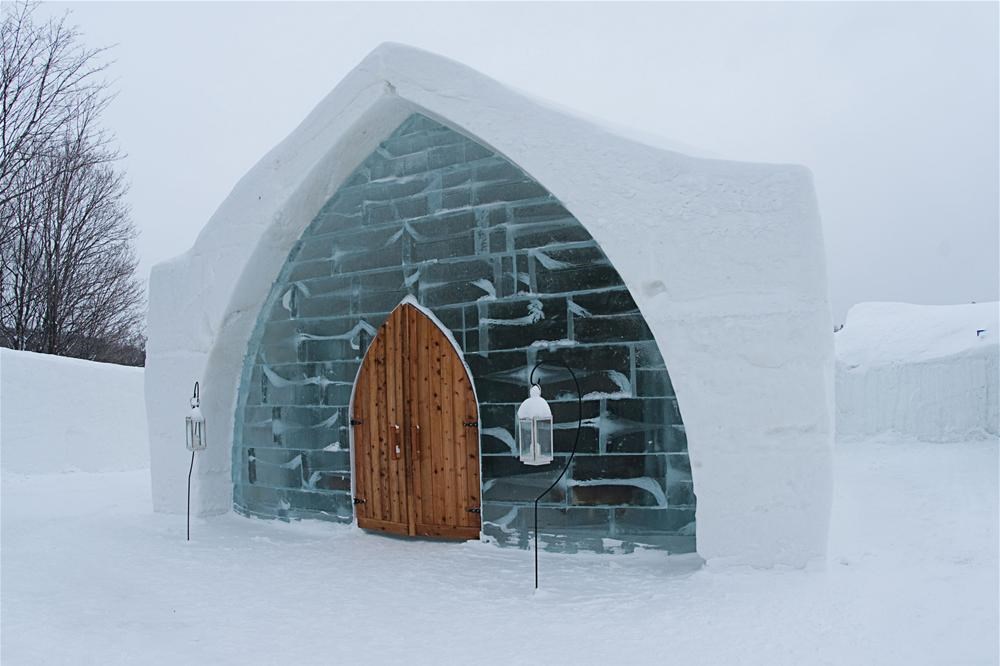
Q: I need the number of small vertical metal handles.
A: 2